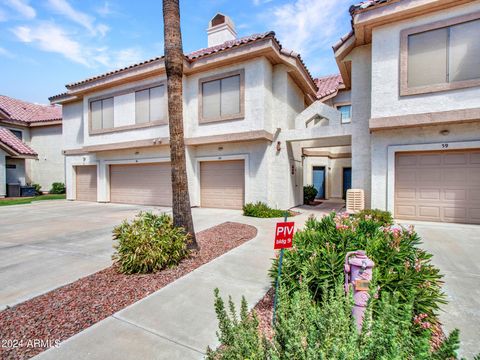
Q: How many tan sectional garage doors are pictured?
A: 4